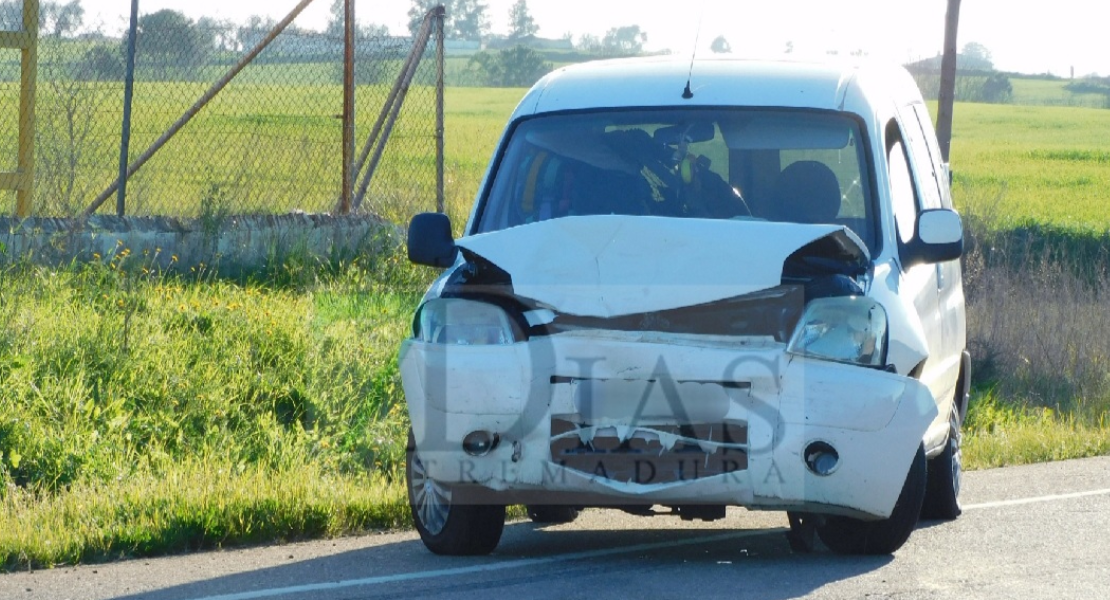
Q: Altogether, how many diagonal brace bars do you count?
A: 3